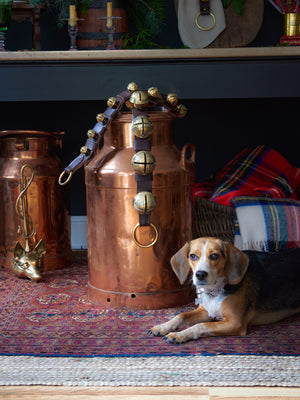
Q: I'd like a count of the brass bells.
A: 12